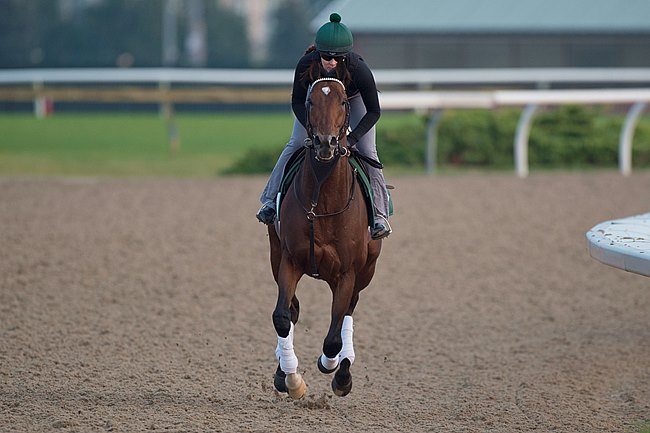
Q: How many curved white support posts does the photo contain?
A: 3